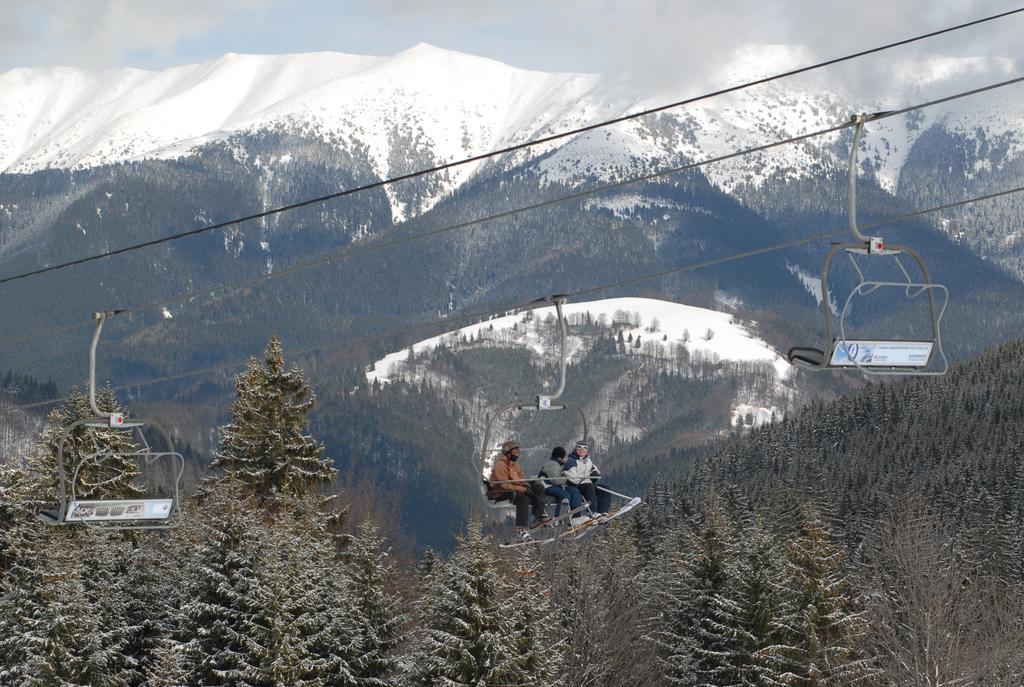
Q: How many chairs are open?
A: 2